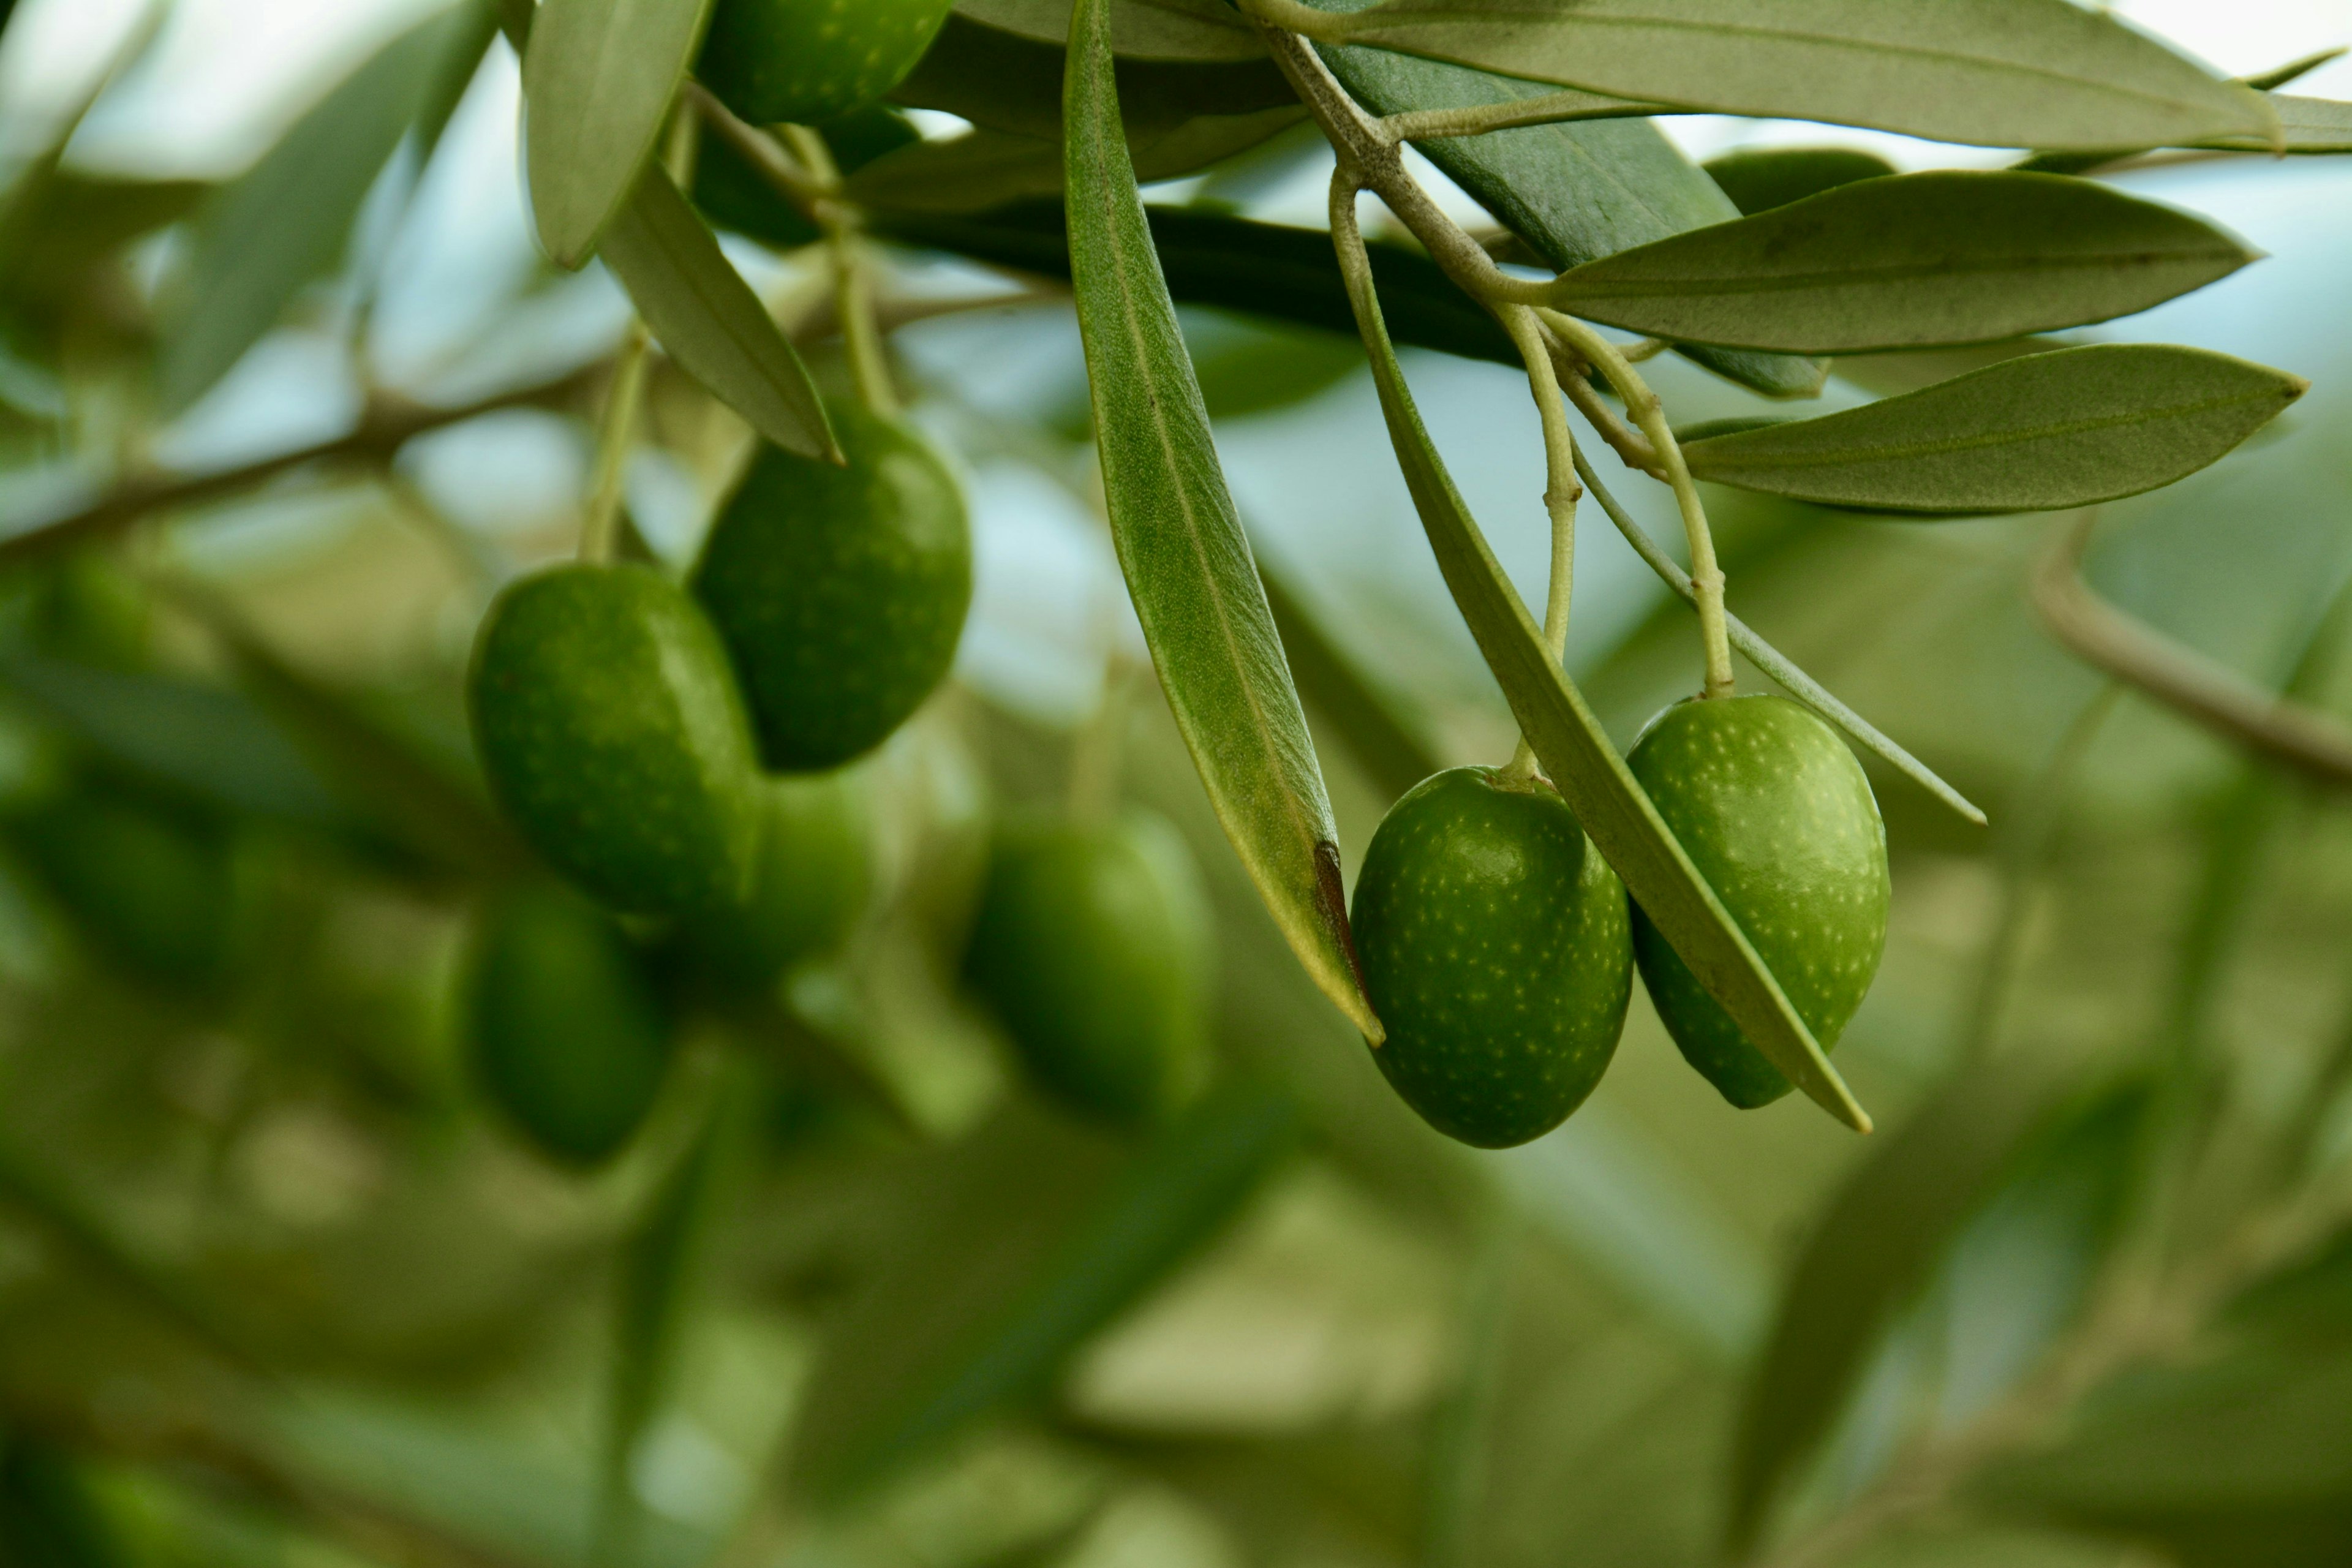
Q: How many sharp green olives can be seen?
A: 2